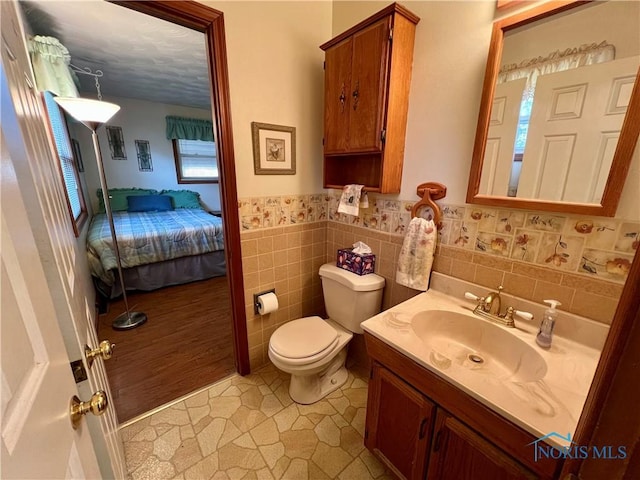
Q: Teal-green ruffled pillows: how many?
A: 2